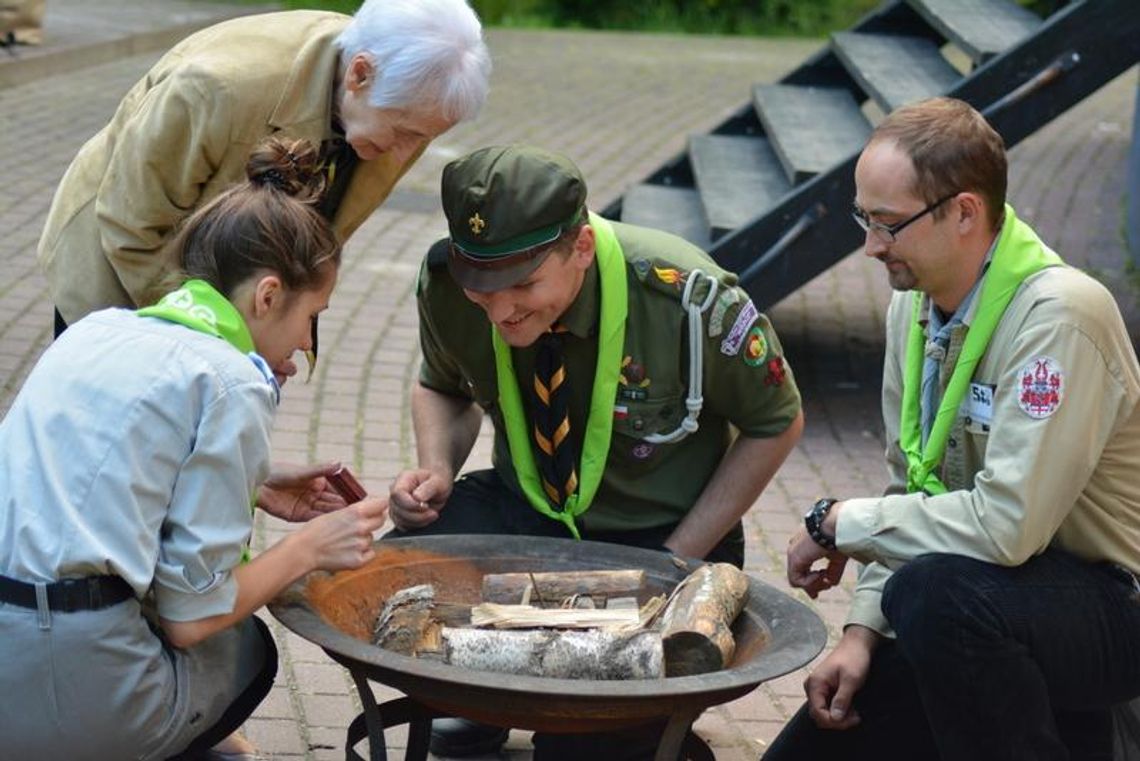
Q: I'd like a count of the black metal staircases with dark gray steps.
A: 1